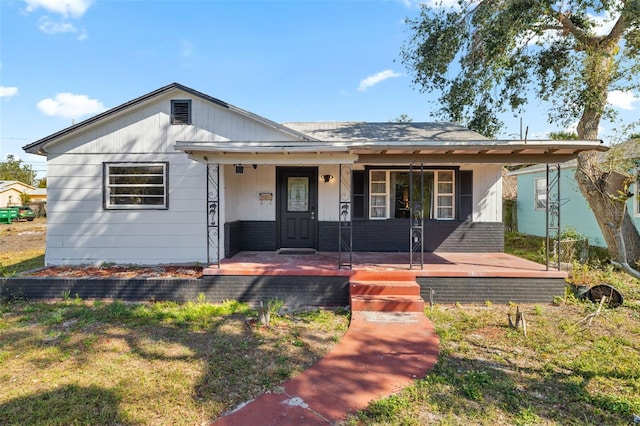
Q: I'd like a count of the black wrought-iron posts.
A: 4